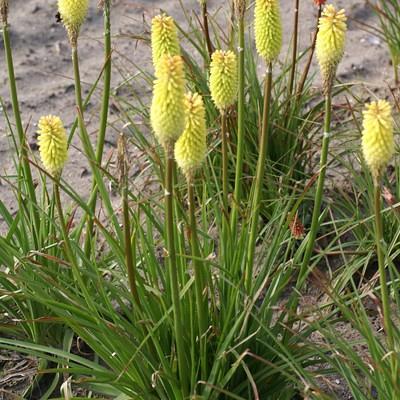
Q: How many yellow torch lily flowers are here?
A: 9